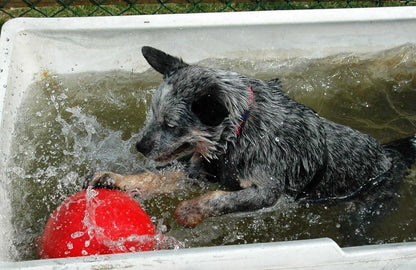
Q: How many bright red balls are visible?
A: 1